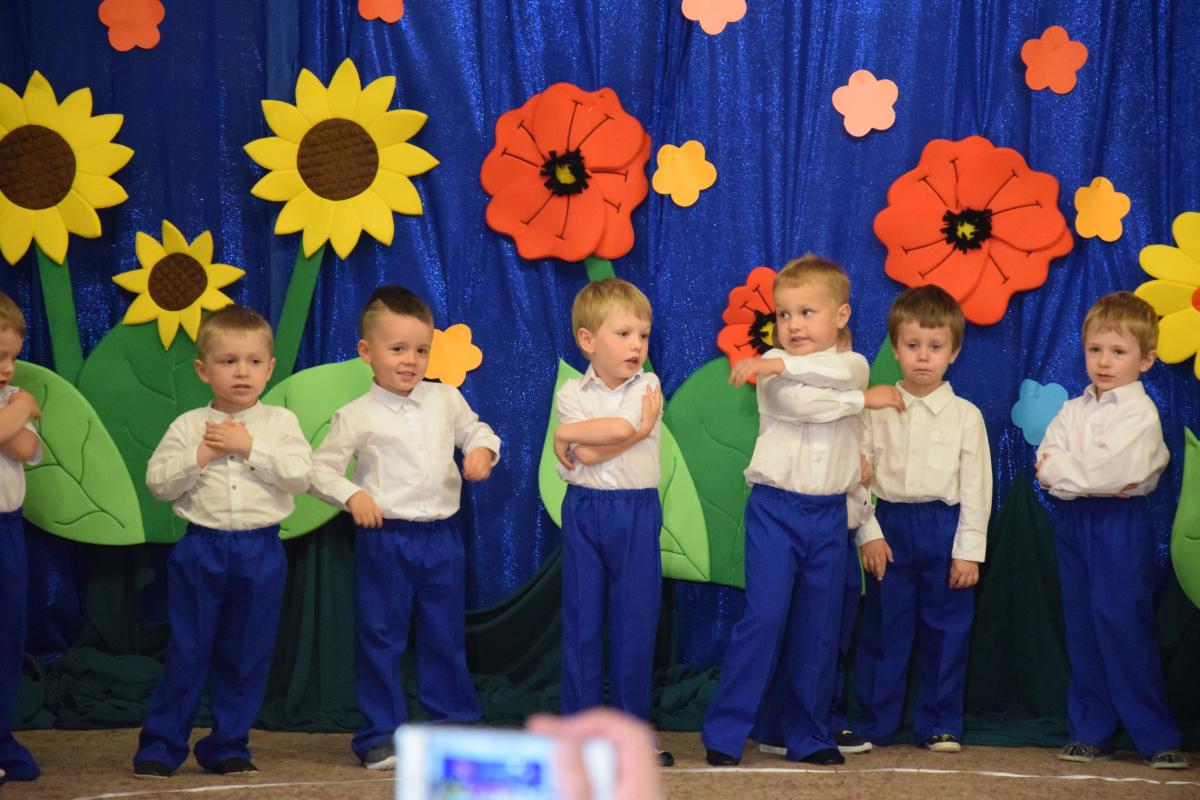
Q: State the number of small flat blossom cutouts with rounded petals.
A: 9